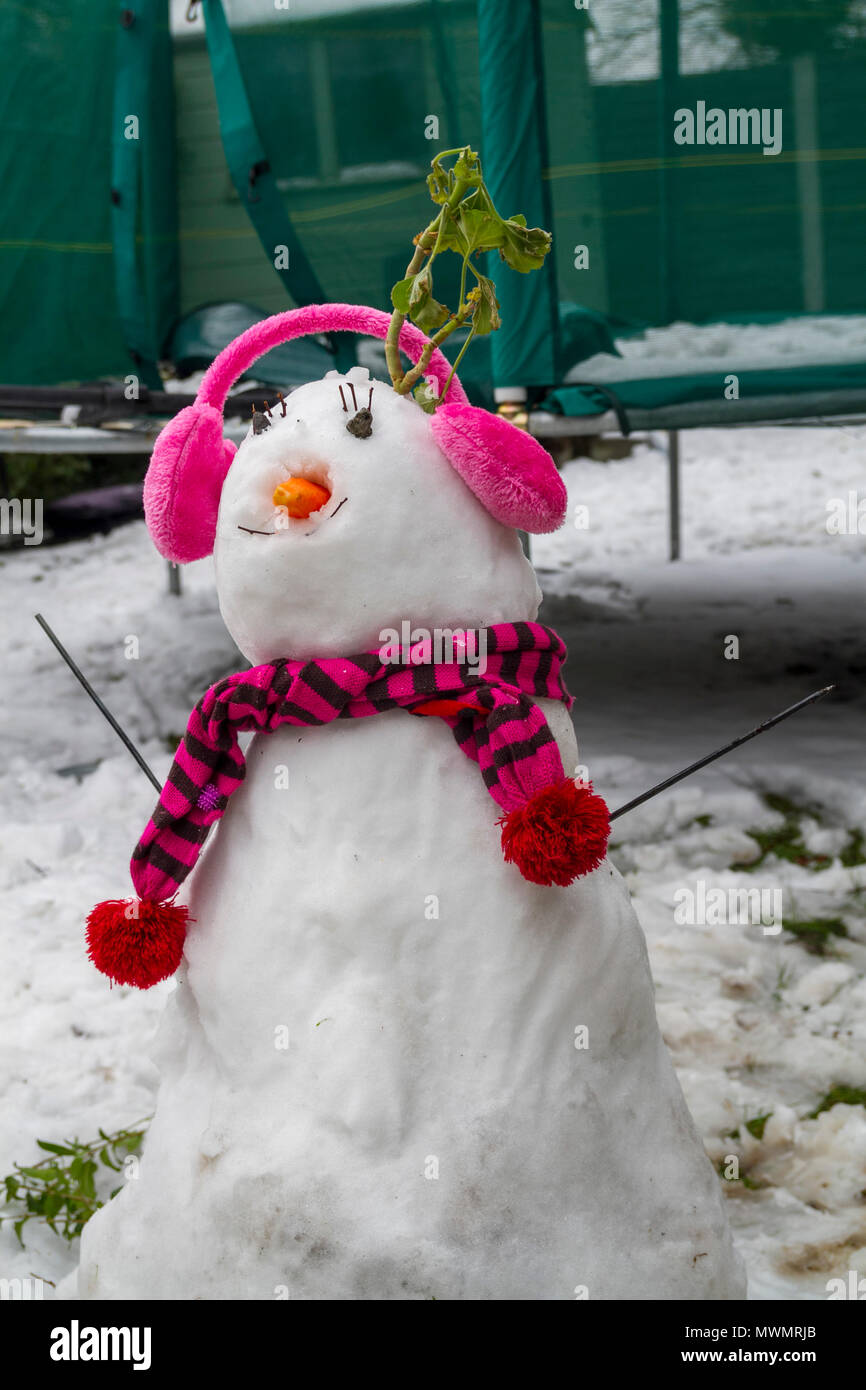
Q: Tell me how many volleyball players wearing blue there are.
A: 0